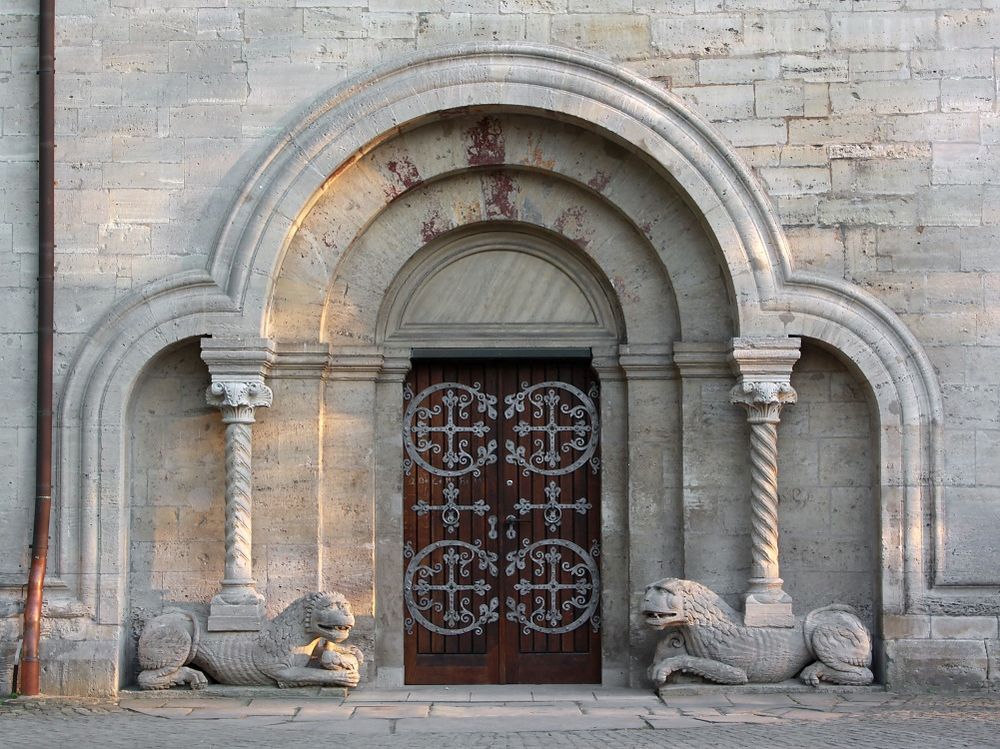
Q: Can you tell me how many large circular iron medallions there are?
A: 4